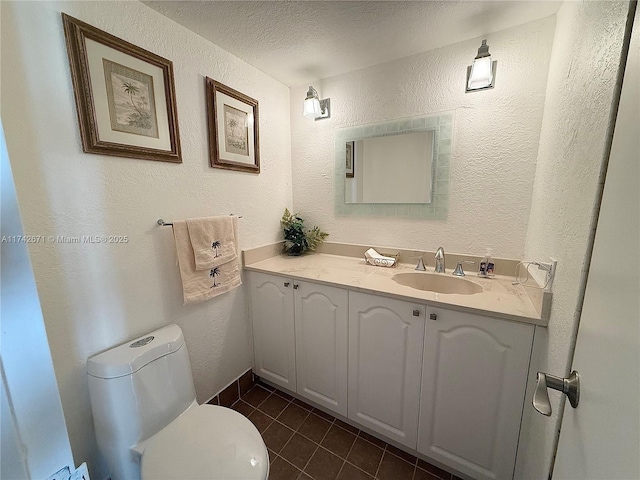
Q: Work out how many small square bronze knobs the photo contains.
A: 4